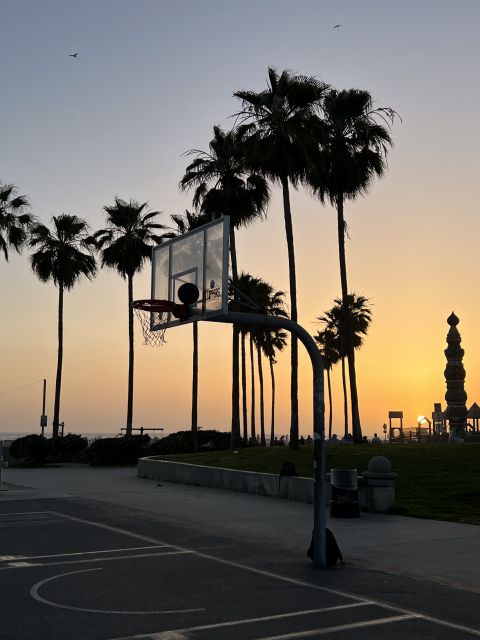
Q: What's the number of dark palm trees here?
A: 13